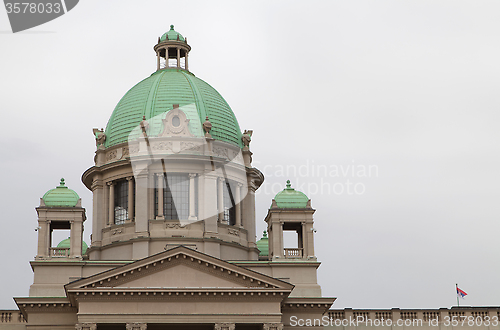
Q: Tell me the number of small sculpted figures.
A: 4